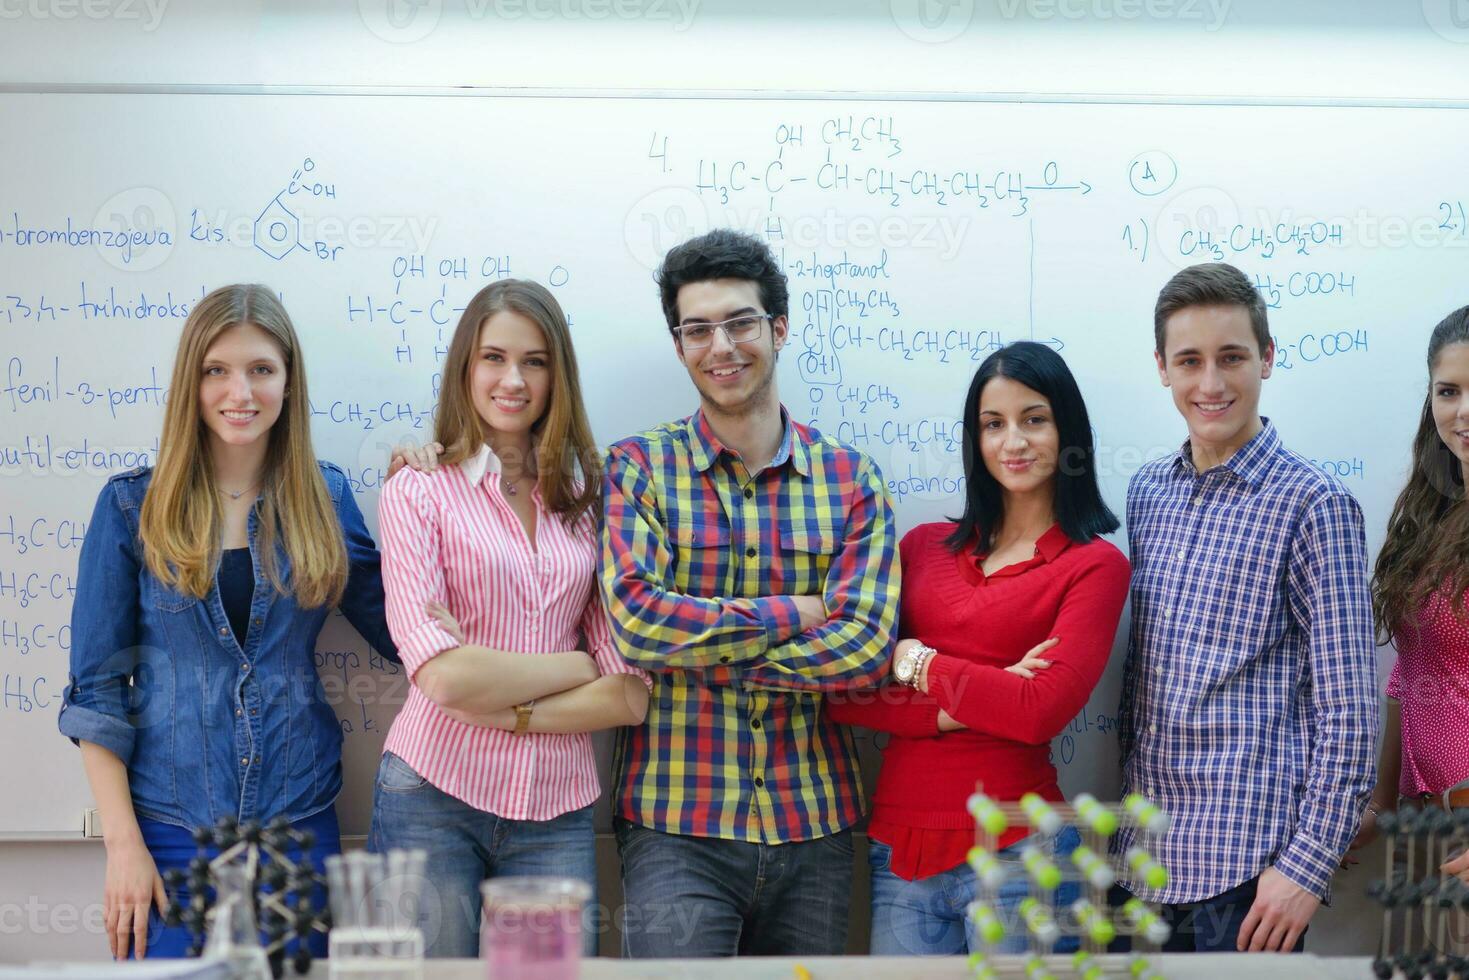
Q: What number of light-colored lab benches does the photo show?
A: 1